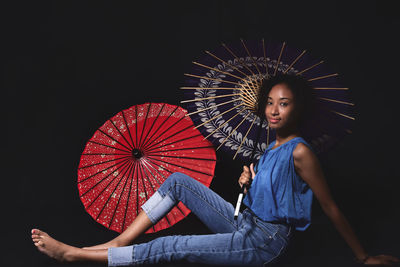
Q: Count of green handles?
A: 0